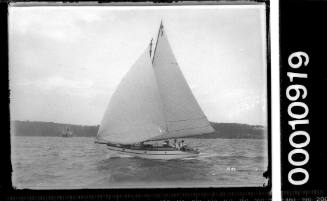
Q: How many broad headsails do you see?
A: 1